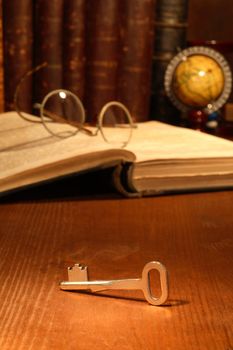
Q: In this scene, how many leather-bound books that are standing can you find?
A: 6